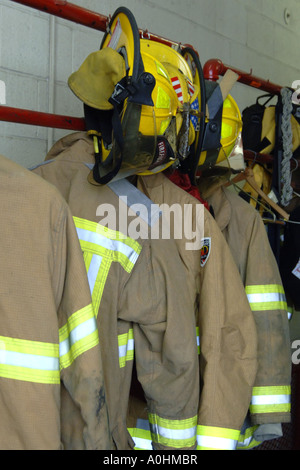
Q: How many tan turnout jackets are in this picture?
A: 4